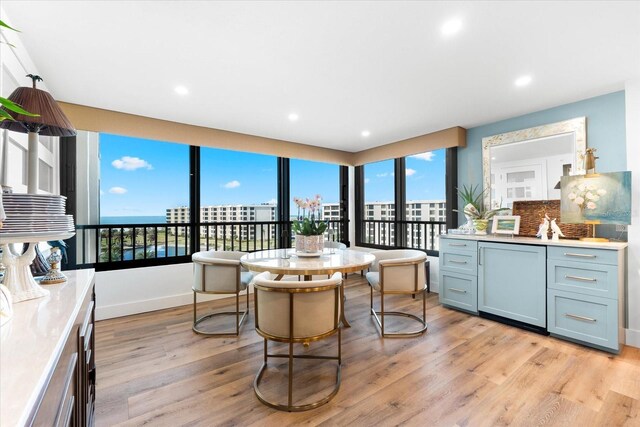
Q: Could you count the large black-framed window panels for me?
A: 5